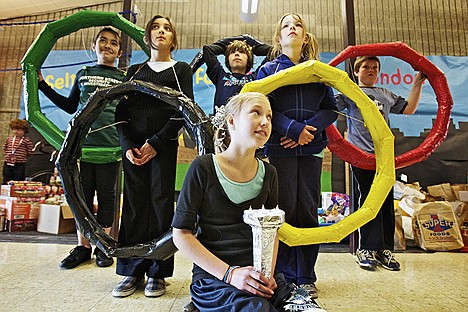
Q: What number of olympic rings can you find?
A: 5